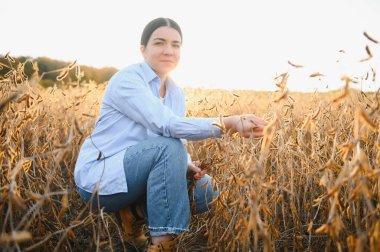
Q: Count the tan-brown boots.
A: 2